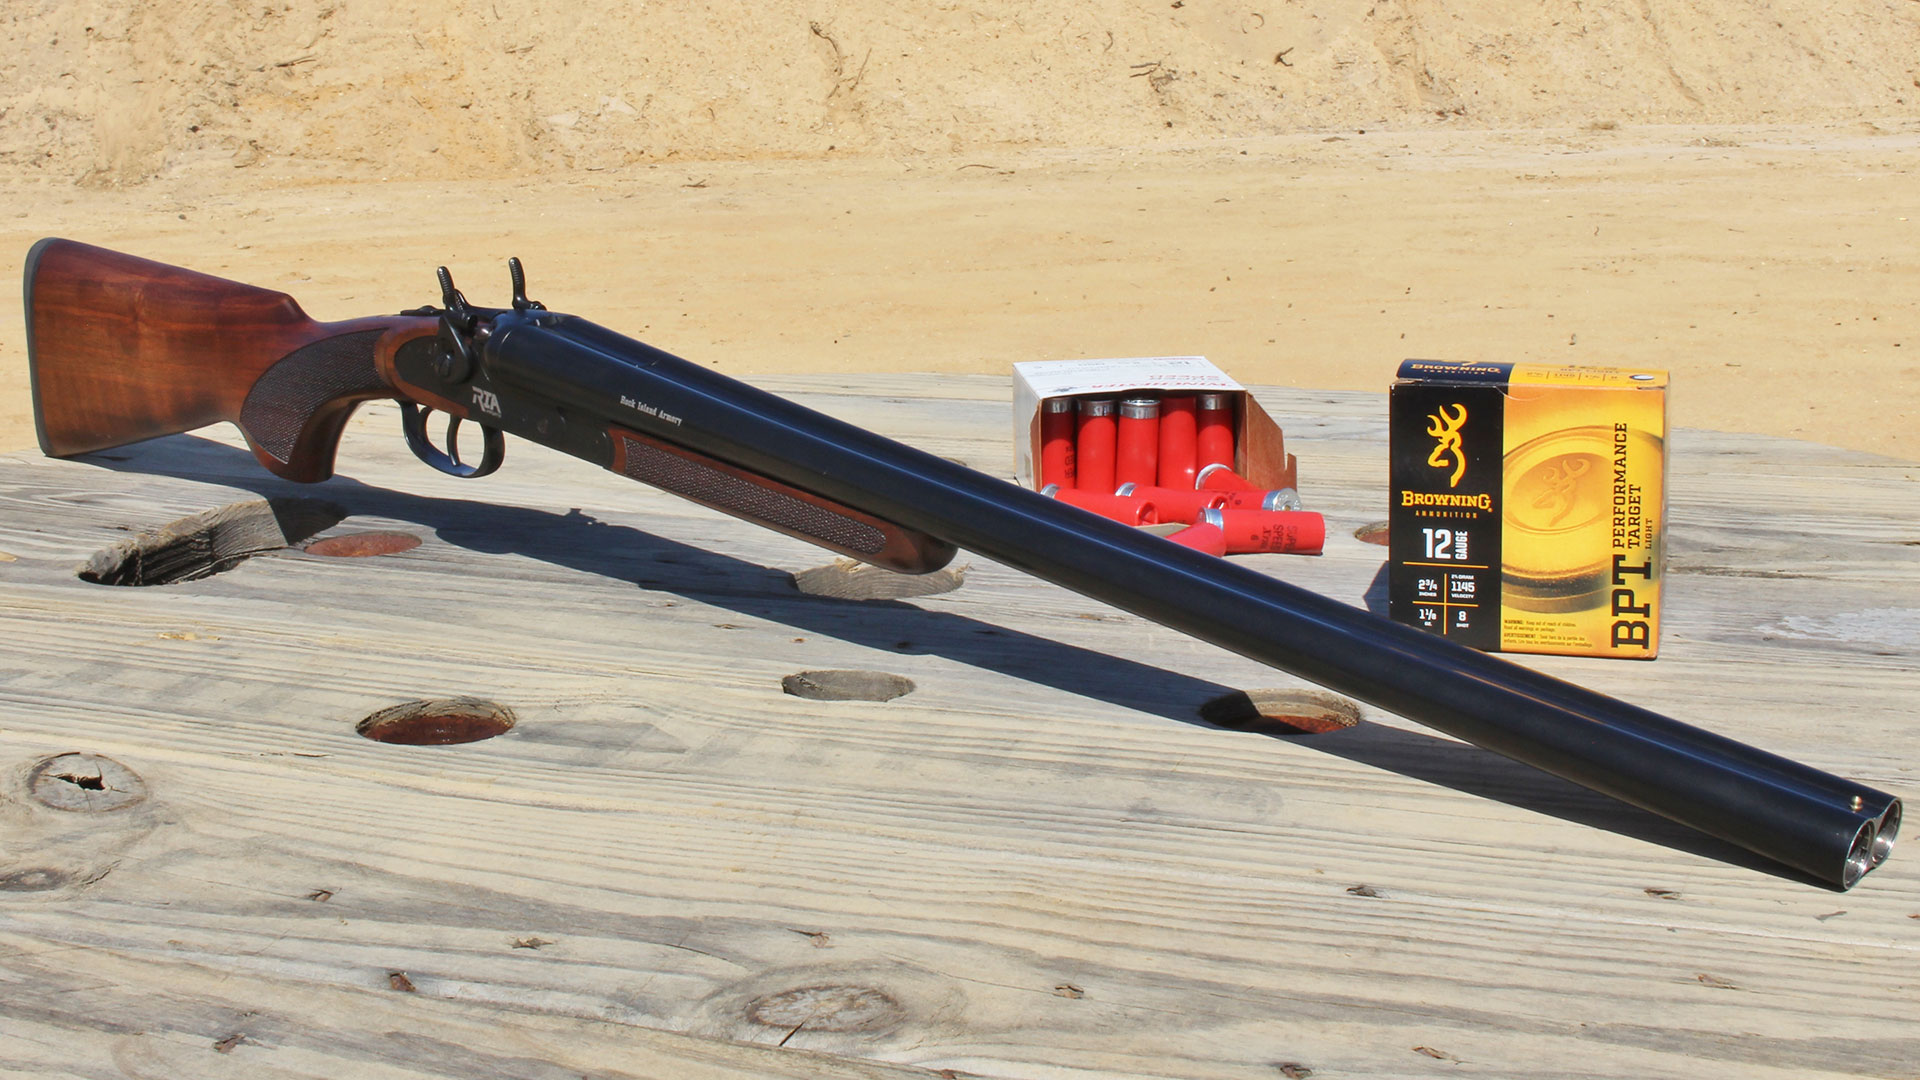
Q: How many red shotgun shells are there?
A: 11